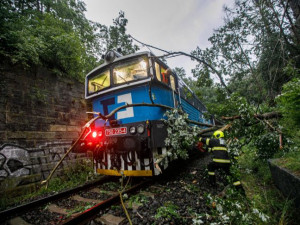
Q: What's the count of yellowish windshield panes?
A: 2